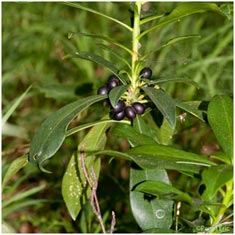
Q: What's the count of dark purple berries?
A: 7